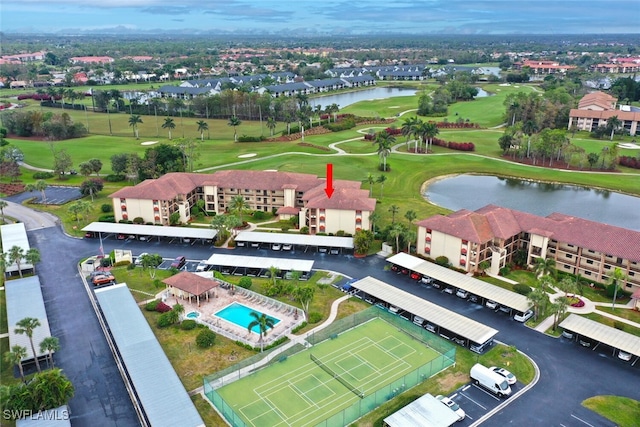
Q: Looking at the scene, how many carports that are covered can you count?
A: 11